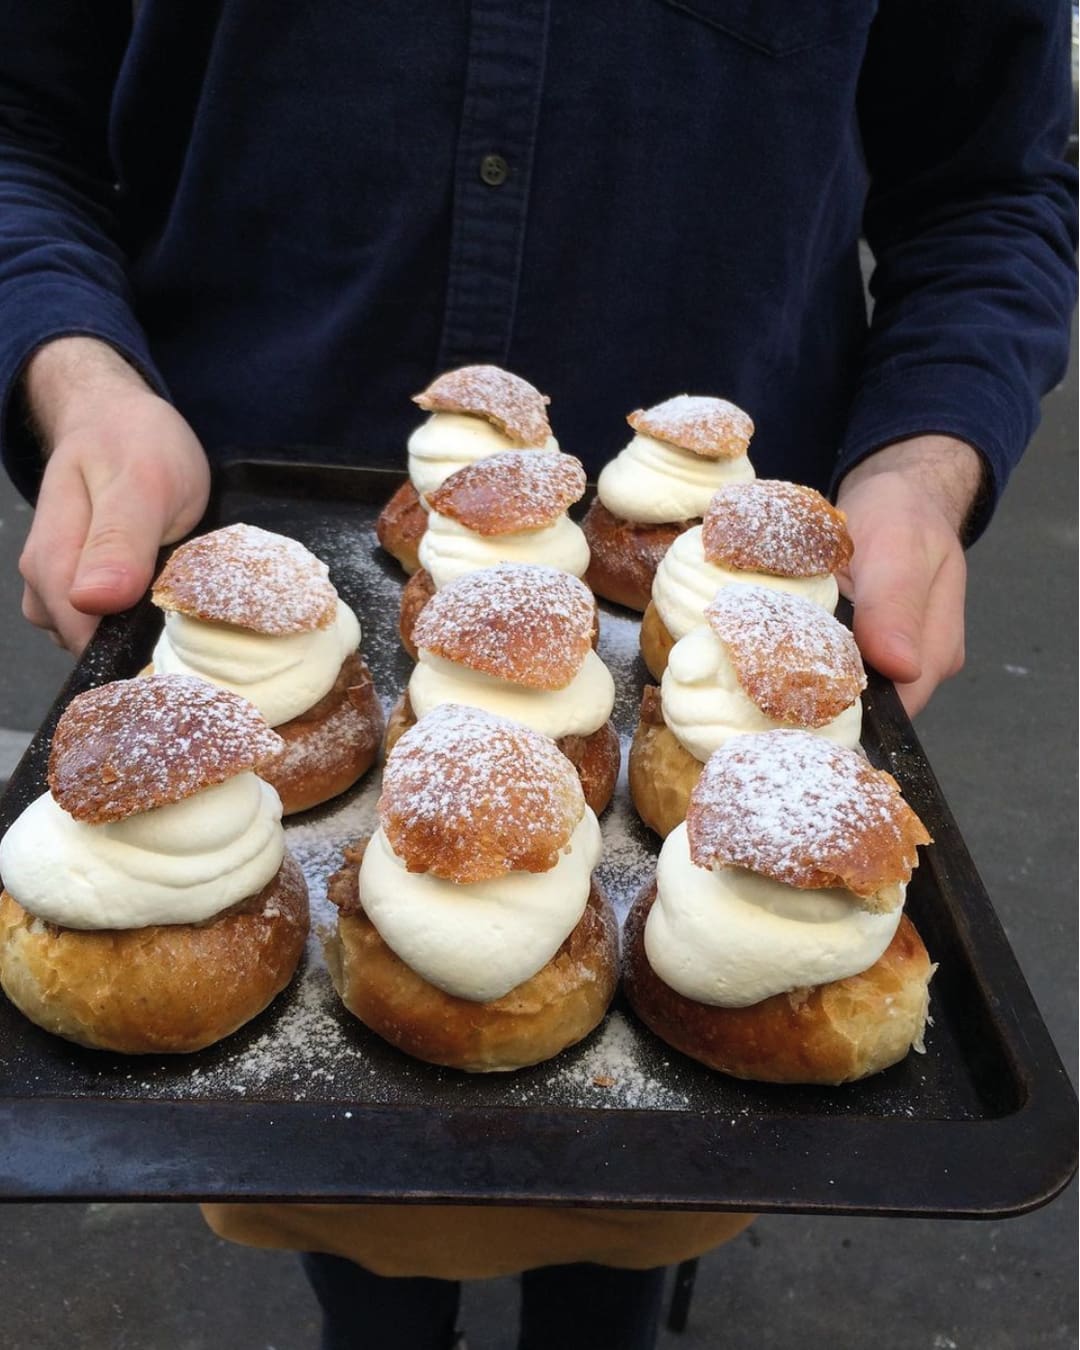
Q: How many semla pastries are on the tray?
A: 10